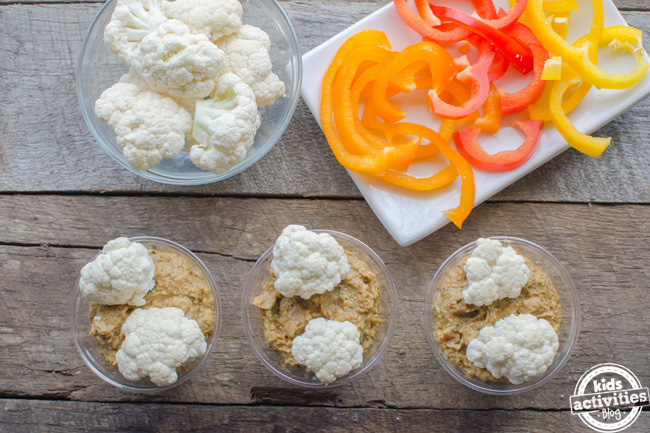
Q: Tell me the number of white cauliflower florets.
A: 12